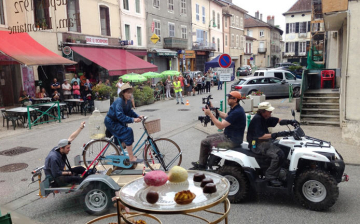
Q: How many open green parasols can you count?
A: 3